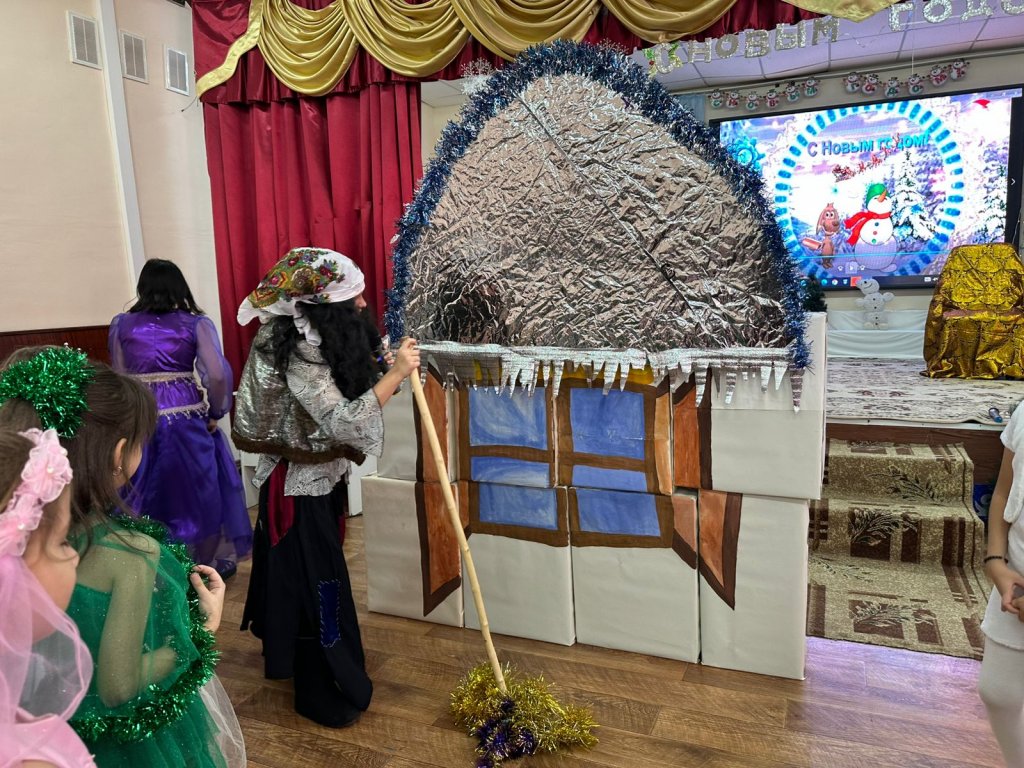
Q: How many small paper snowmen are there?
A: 12